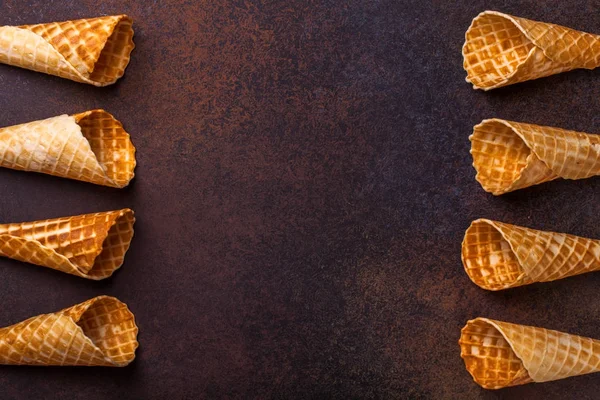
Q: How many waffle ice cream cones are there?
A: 8